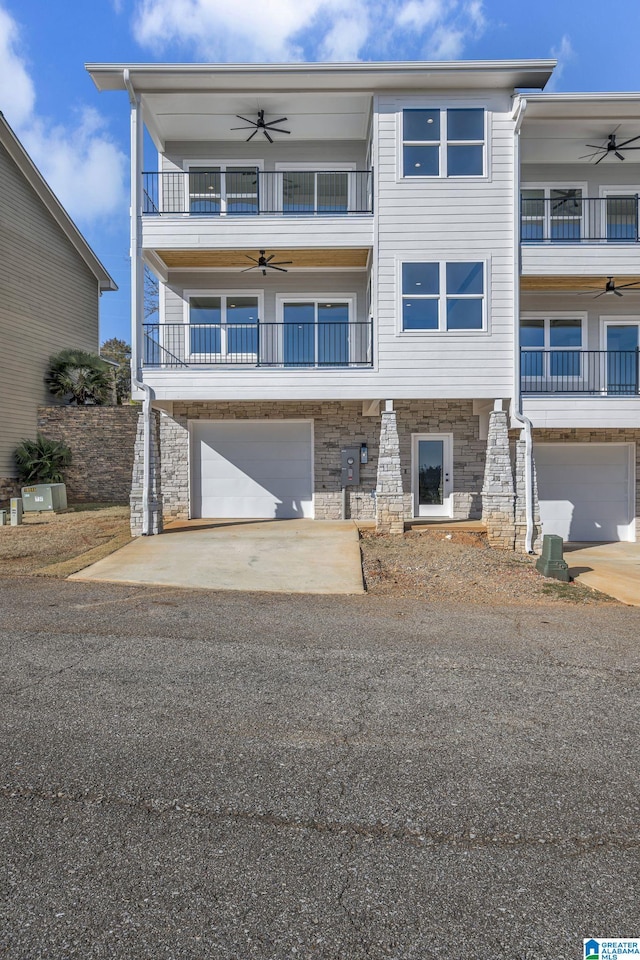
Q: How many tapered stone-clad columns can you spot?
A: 4